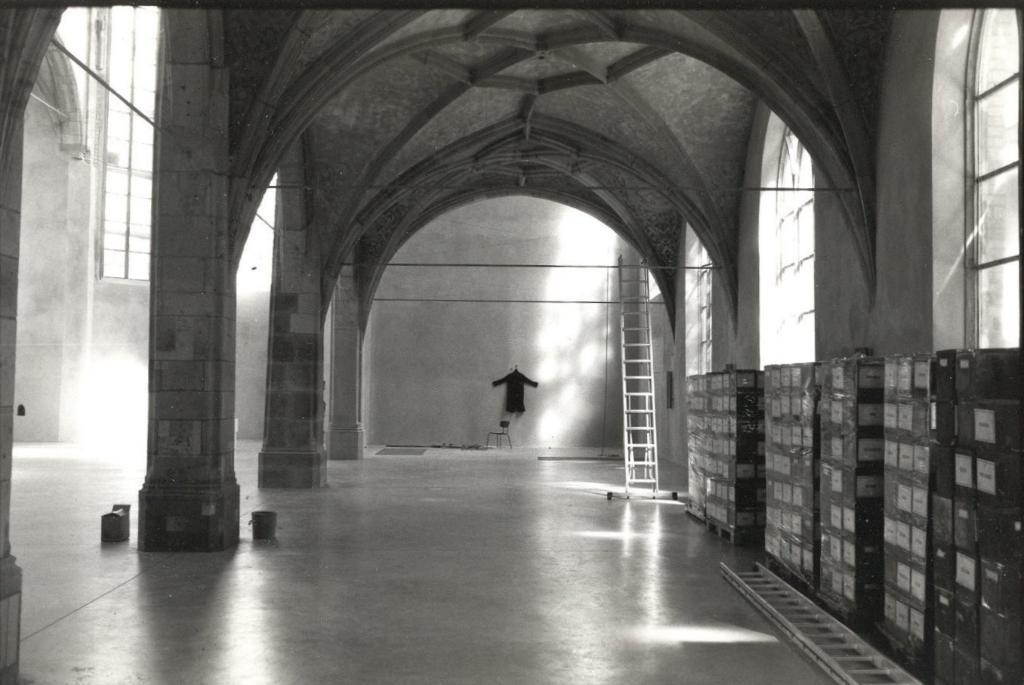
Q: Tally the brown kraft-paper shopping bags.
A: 0